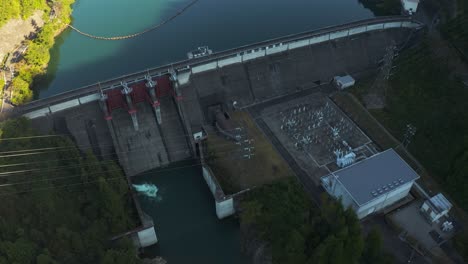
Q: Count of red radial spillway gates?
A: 3